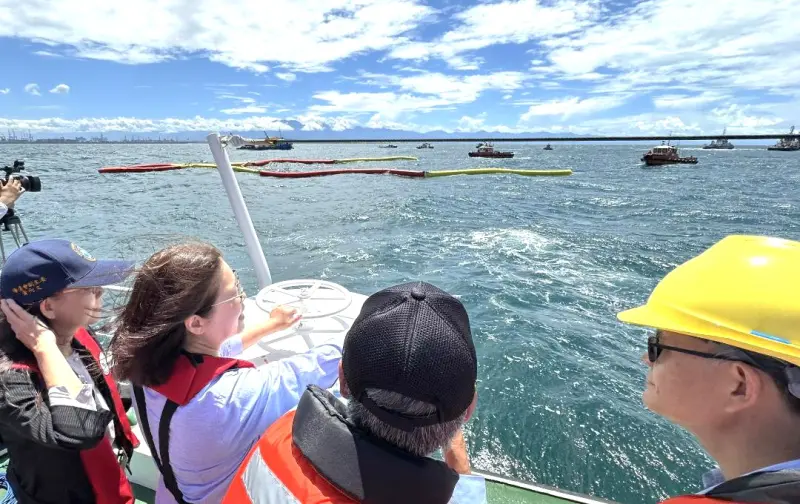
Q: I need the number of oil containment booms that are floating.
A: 2